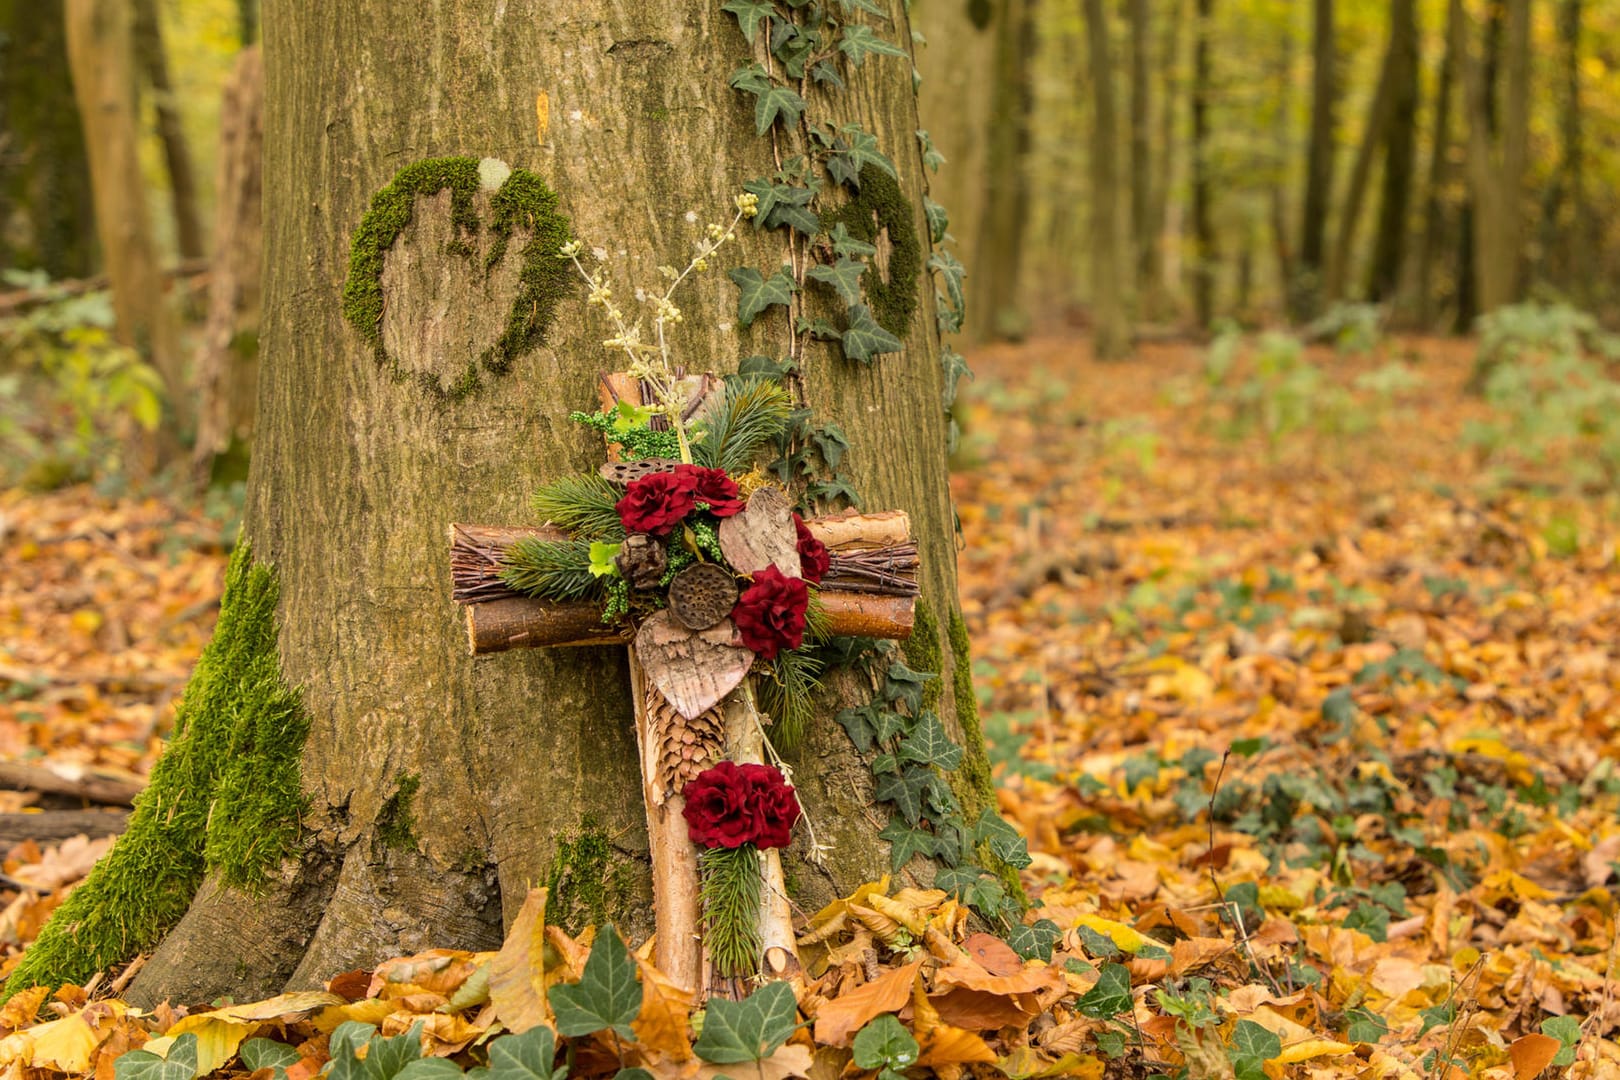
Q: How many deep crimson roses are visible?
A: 6